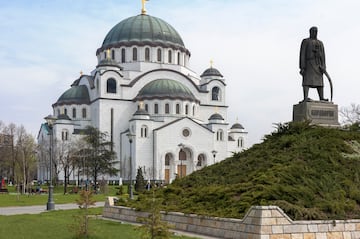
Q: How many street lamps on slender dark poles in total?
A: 4